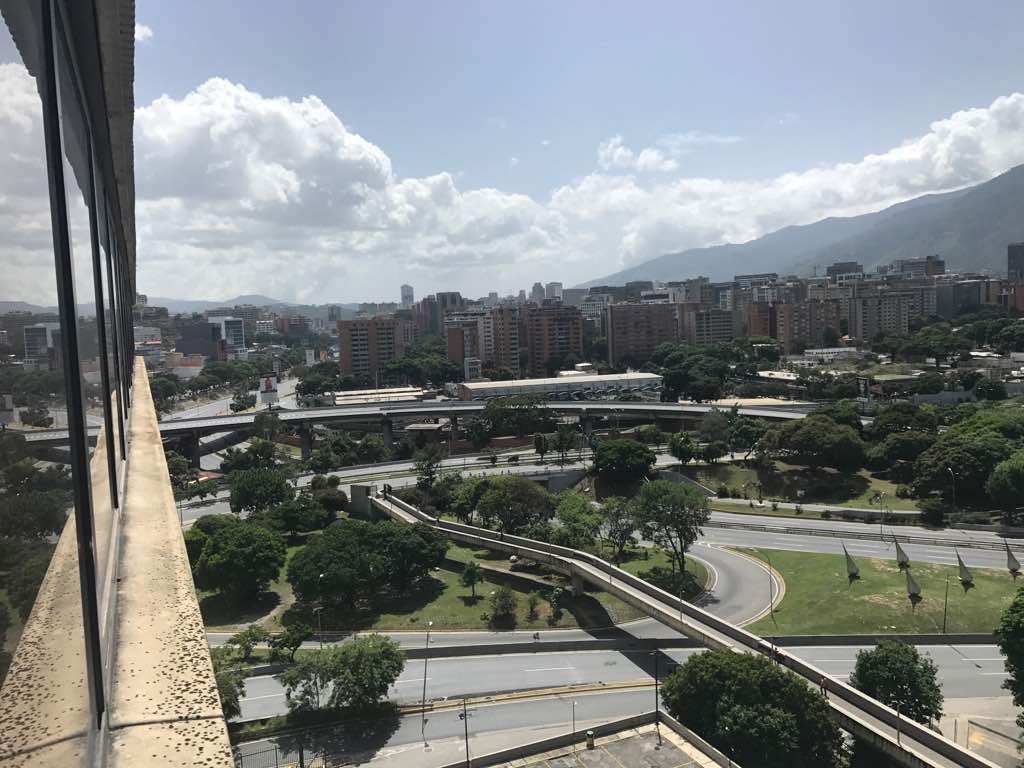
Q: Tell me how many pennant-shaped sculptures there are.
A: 5